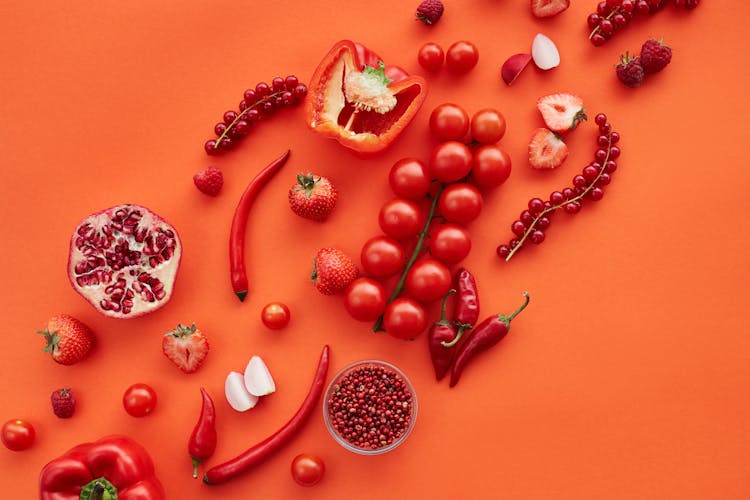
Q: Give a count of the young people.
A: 0